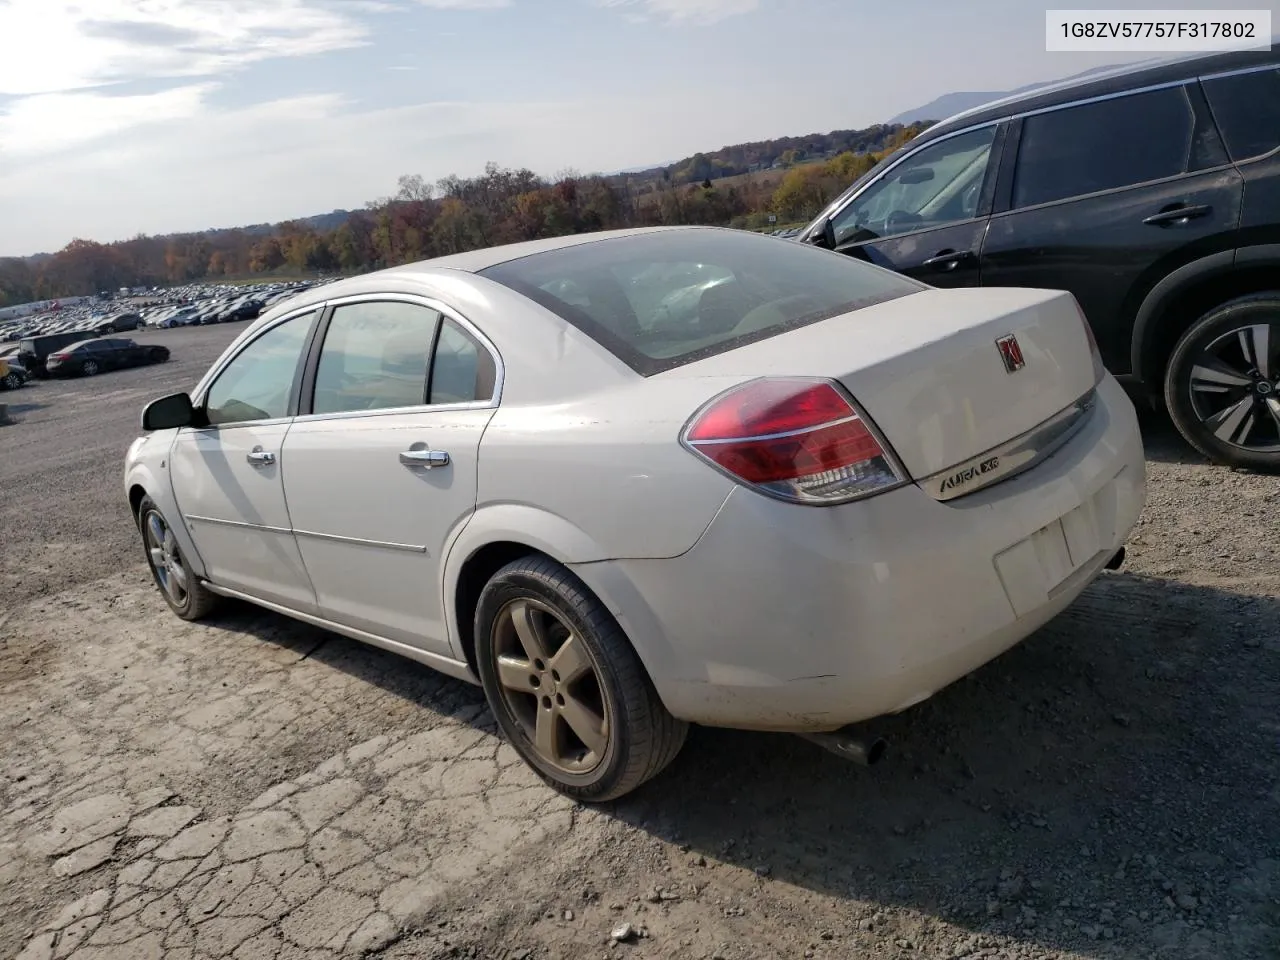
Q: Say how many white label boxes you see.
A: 1